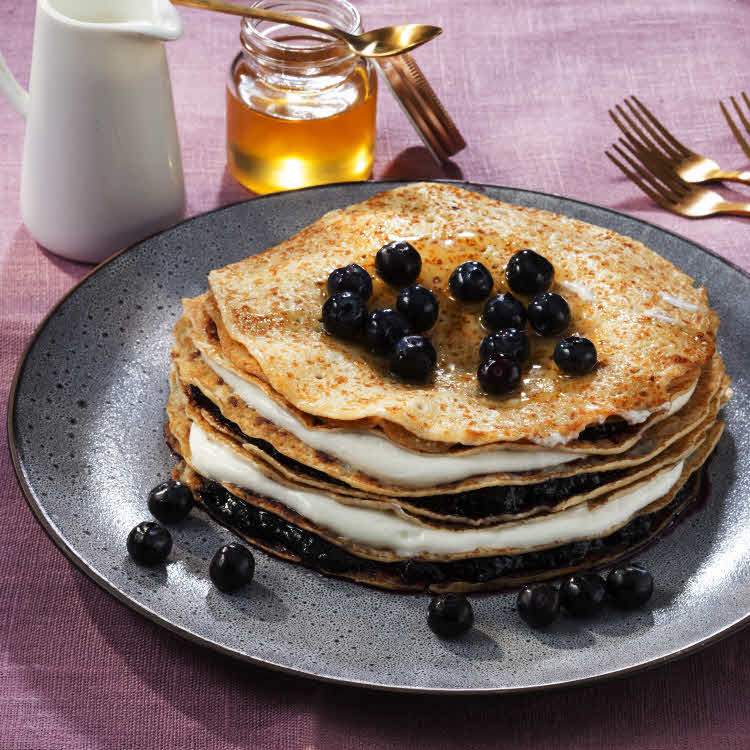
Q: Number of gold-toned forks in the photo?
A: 3